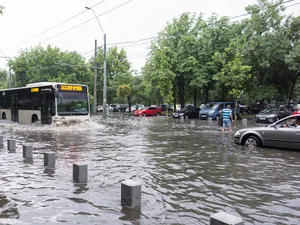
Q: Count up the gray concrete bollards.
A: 7